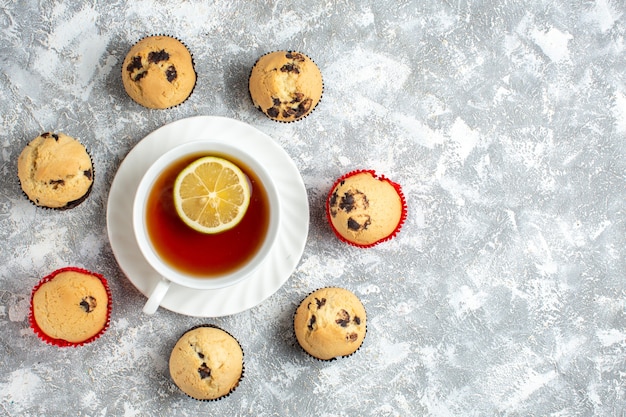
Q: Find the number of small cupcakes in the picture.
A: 7